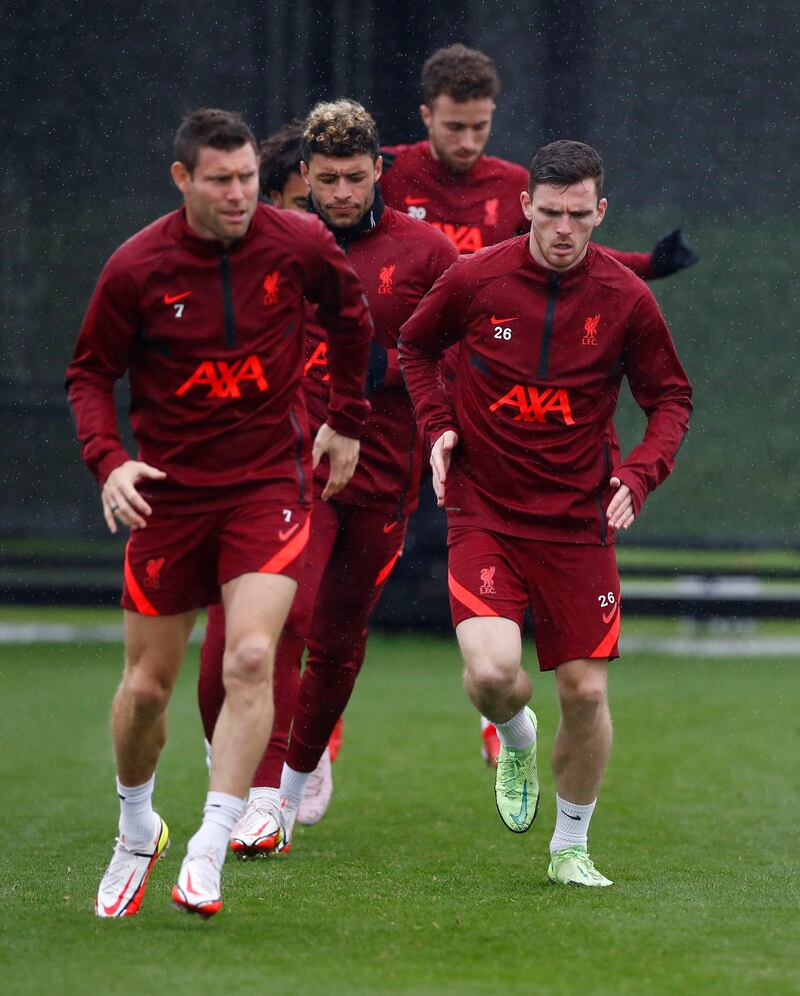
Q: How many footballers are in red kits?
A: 5